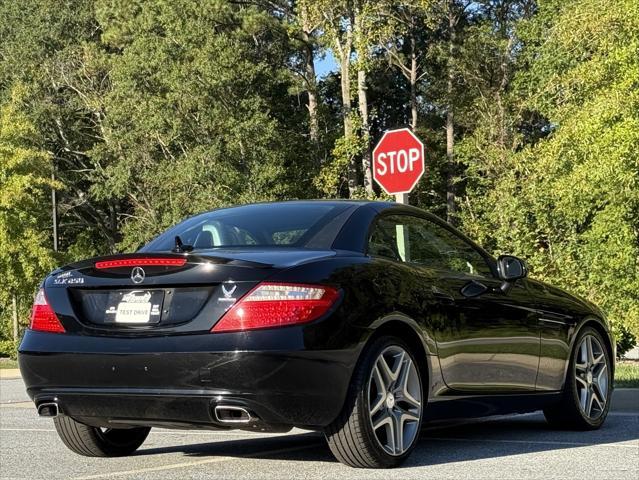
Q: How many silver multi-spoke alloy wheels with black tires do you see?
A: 2